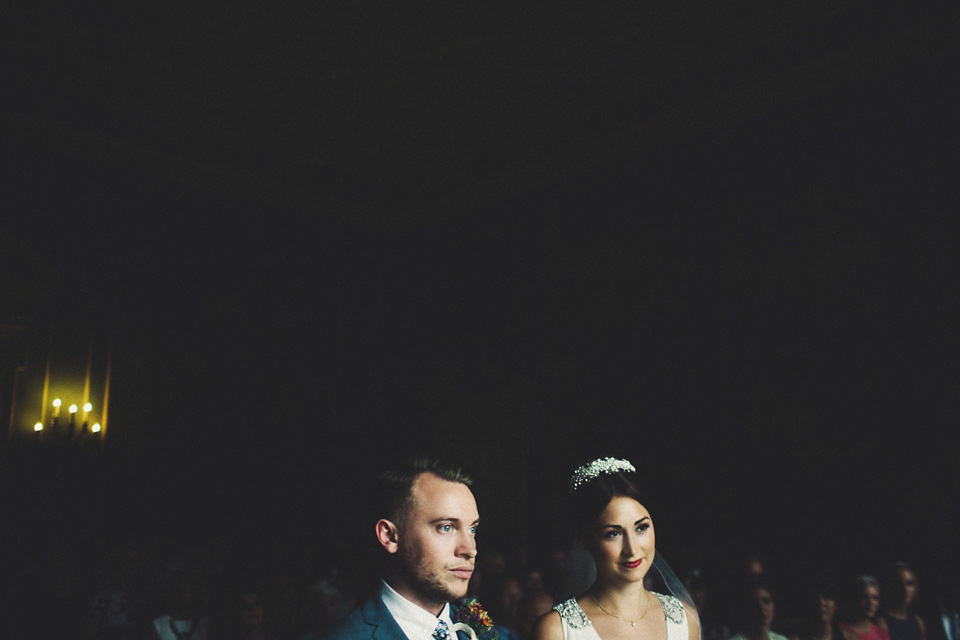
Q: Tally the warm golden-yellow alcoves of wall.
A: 1